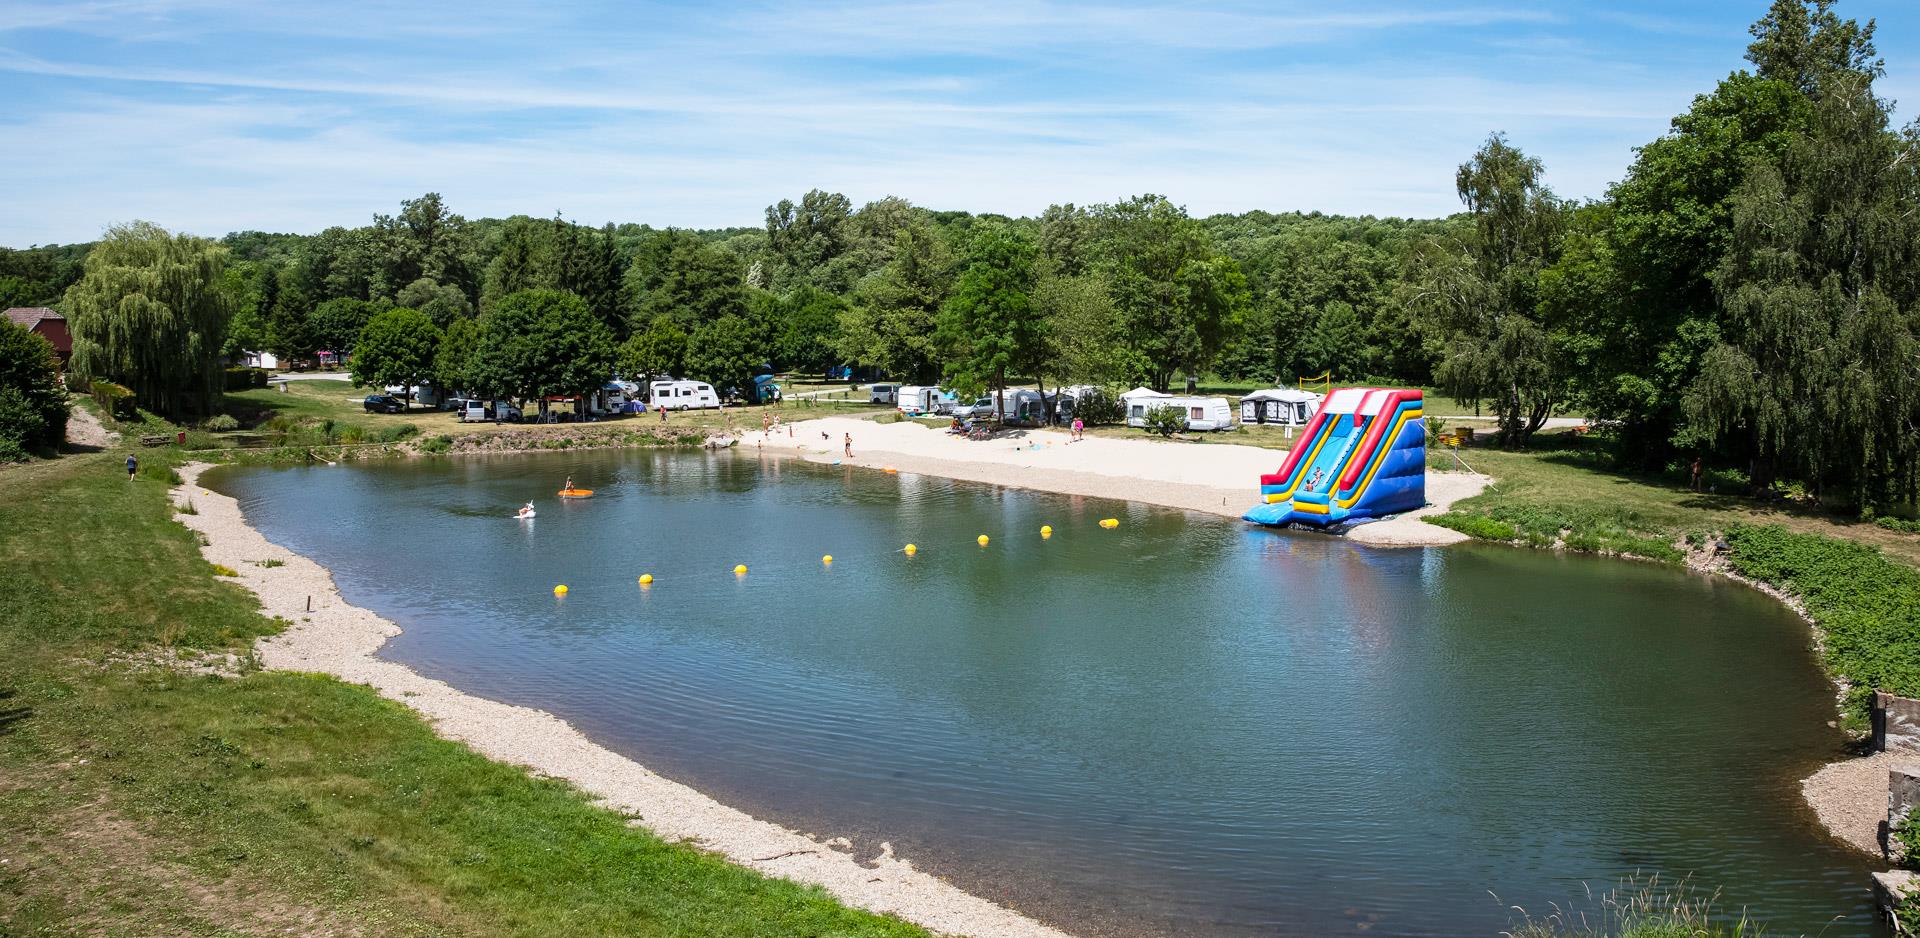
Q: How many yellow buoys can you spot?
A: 8